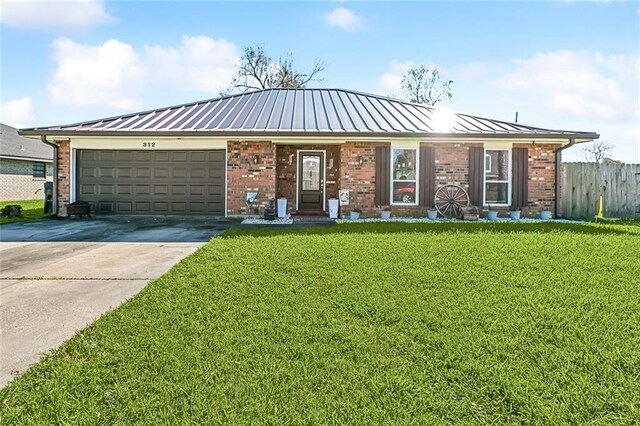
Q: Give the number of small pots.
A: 6